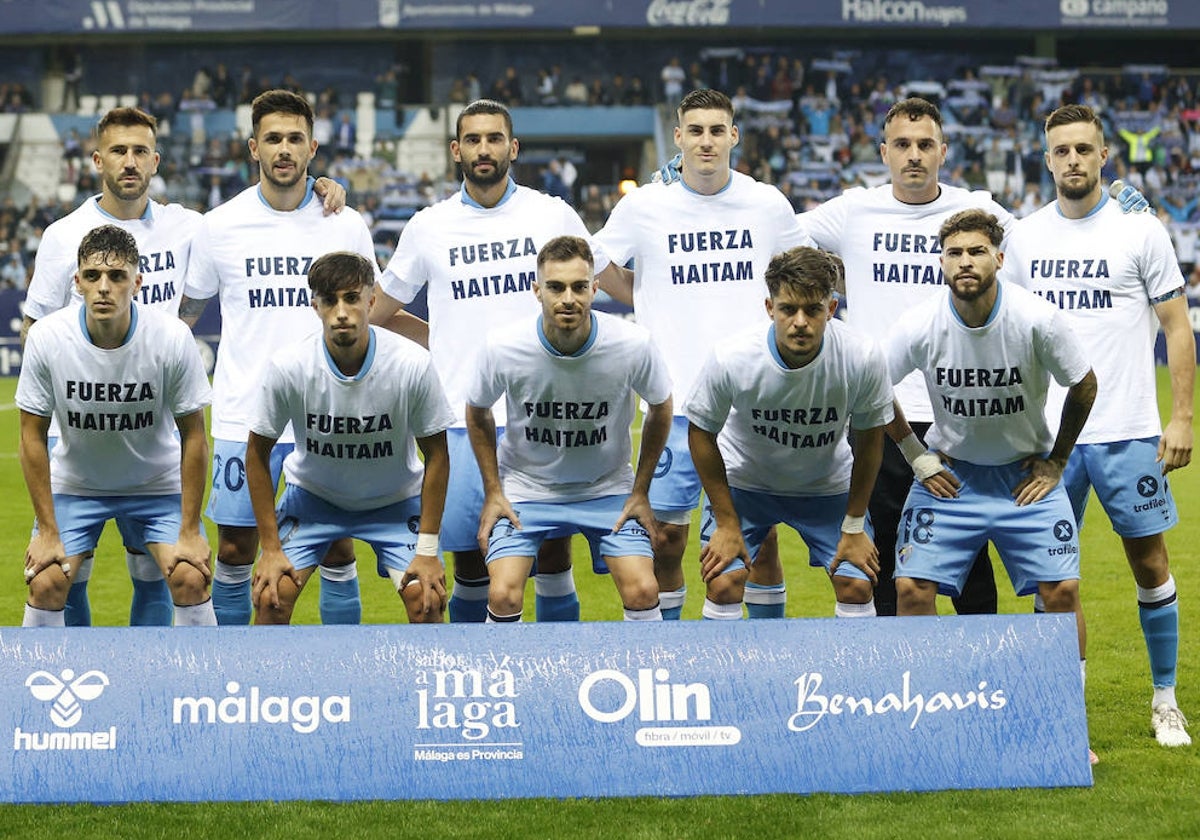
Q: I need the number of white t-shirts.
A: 11